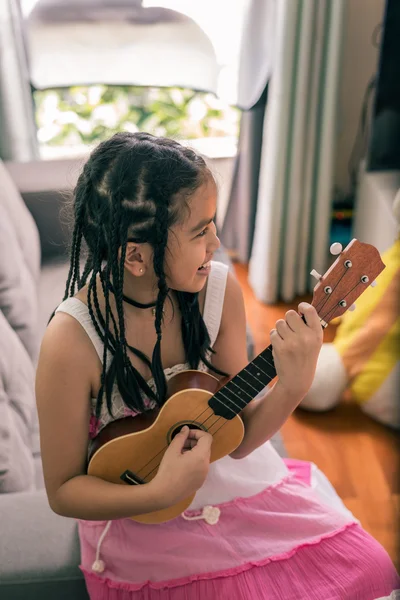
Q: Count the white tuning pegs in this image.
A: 4